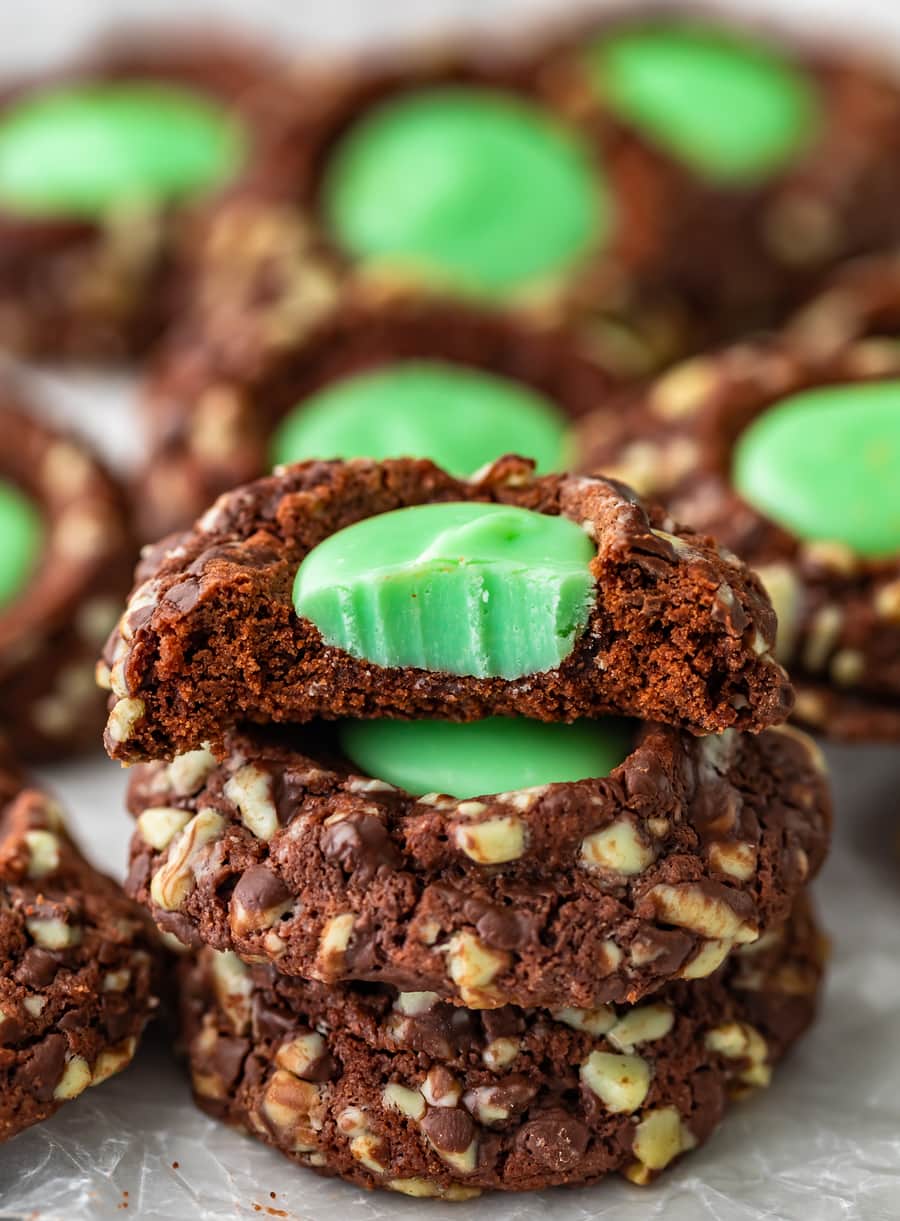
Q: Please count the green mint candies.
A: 8